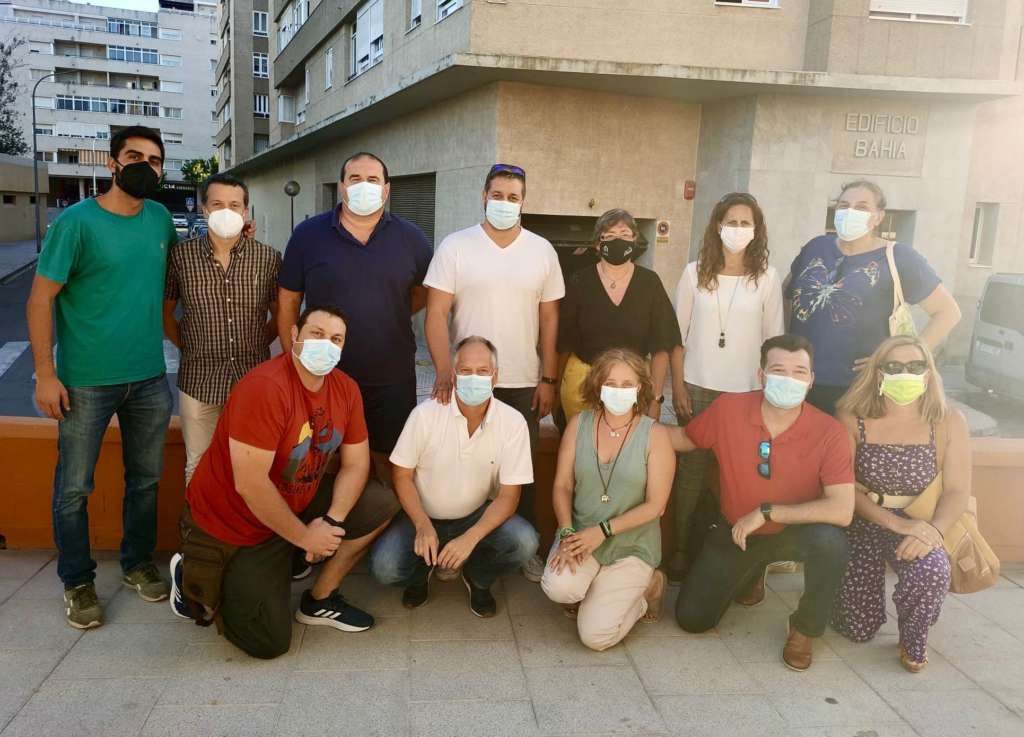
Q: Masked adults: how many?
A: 12